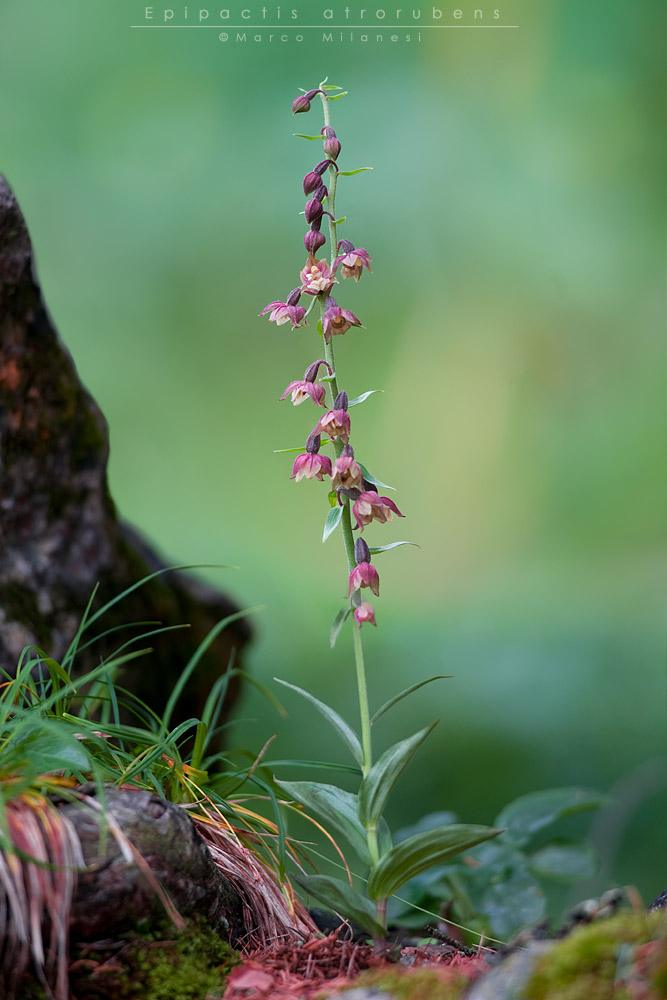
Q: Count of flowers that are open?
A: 11